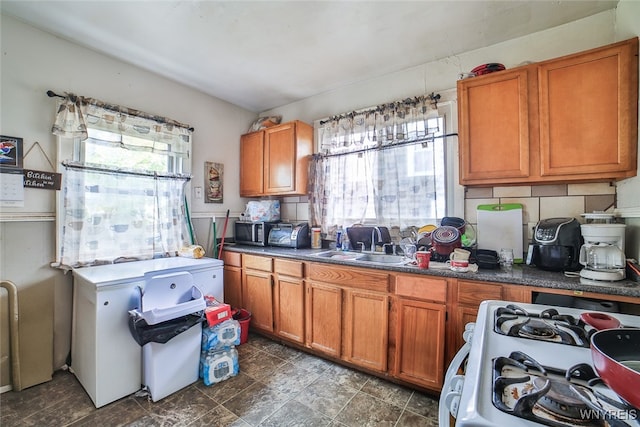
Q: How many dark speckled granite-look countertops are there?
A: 1